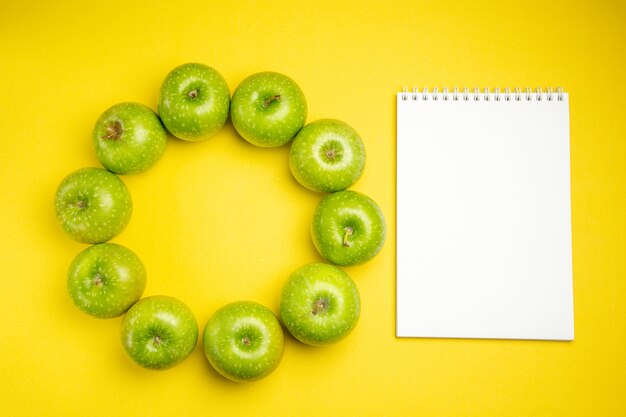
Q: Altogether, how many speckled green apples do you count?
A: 10